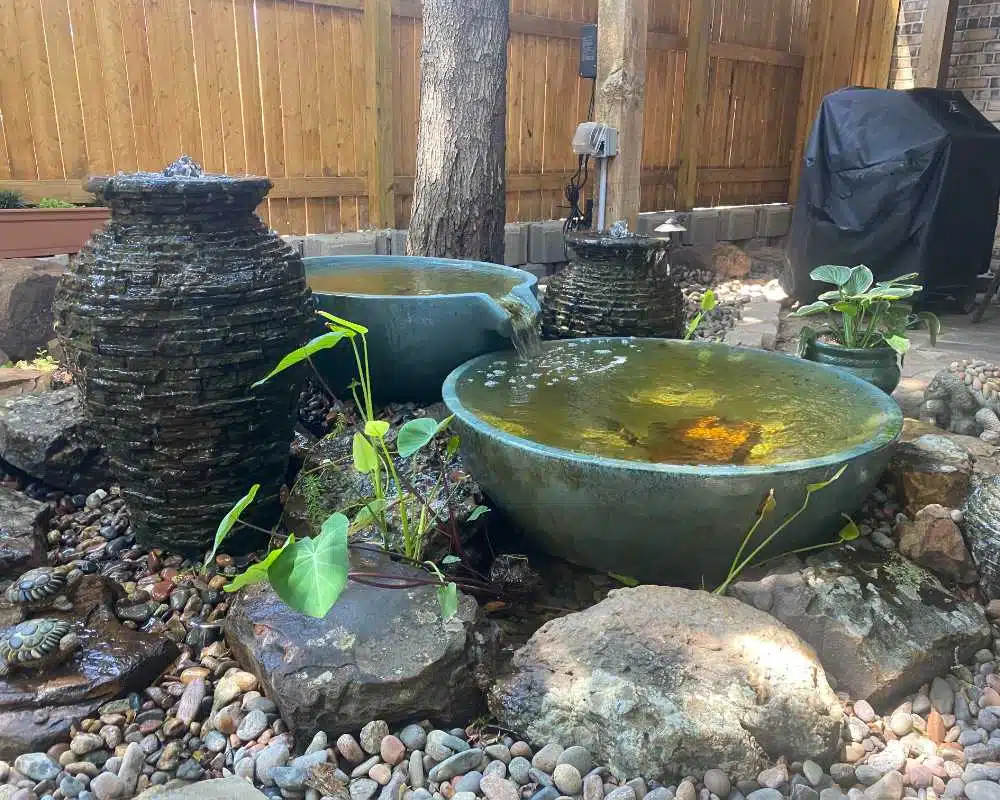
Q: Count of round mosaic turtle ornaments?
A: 2